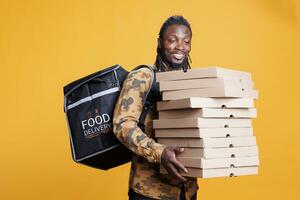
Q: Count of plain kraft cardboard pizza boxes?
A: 11